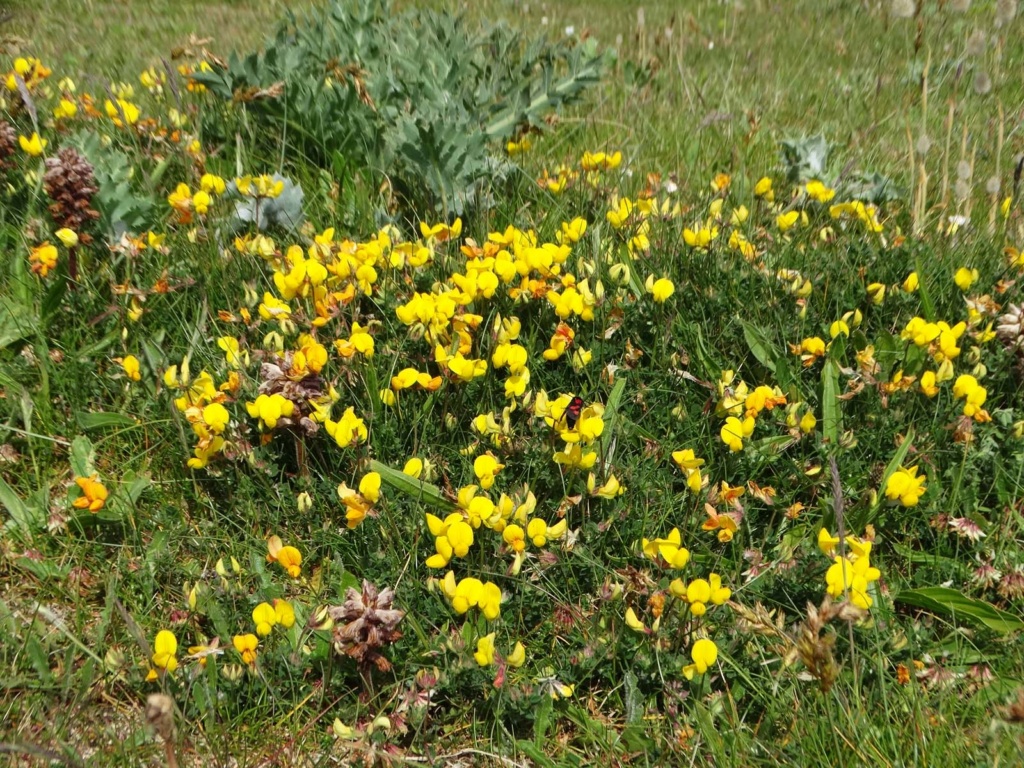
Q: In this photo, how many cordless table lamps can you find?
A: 0